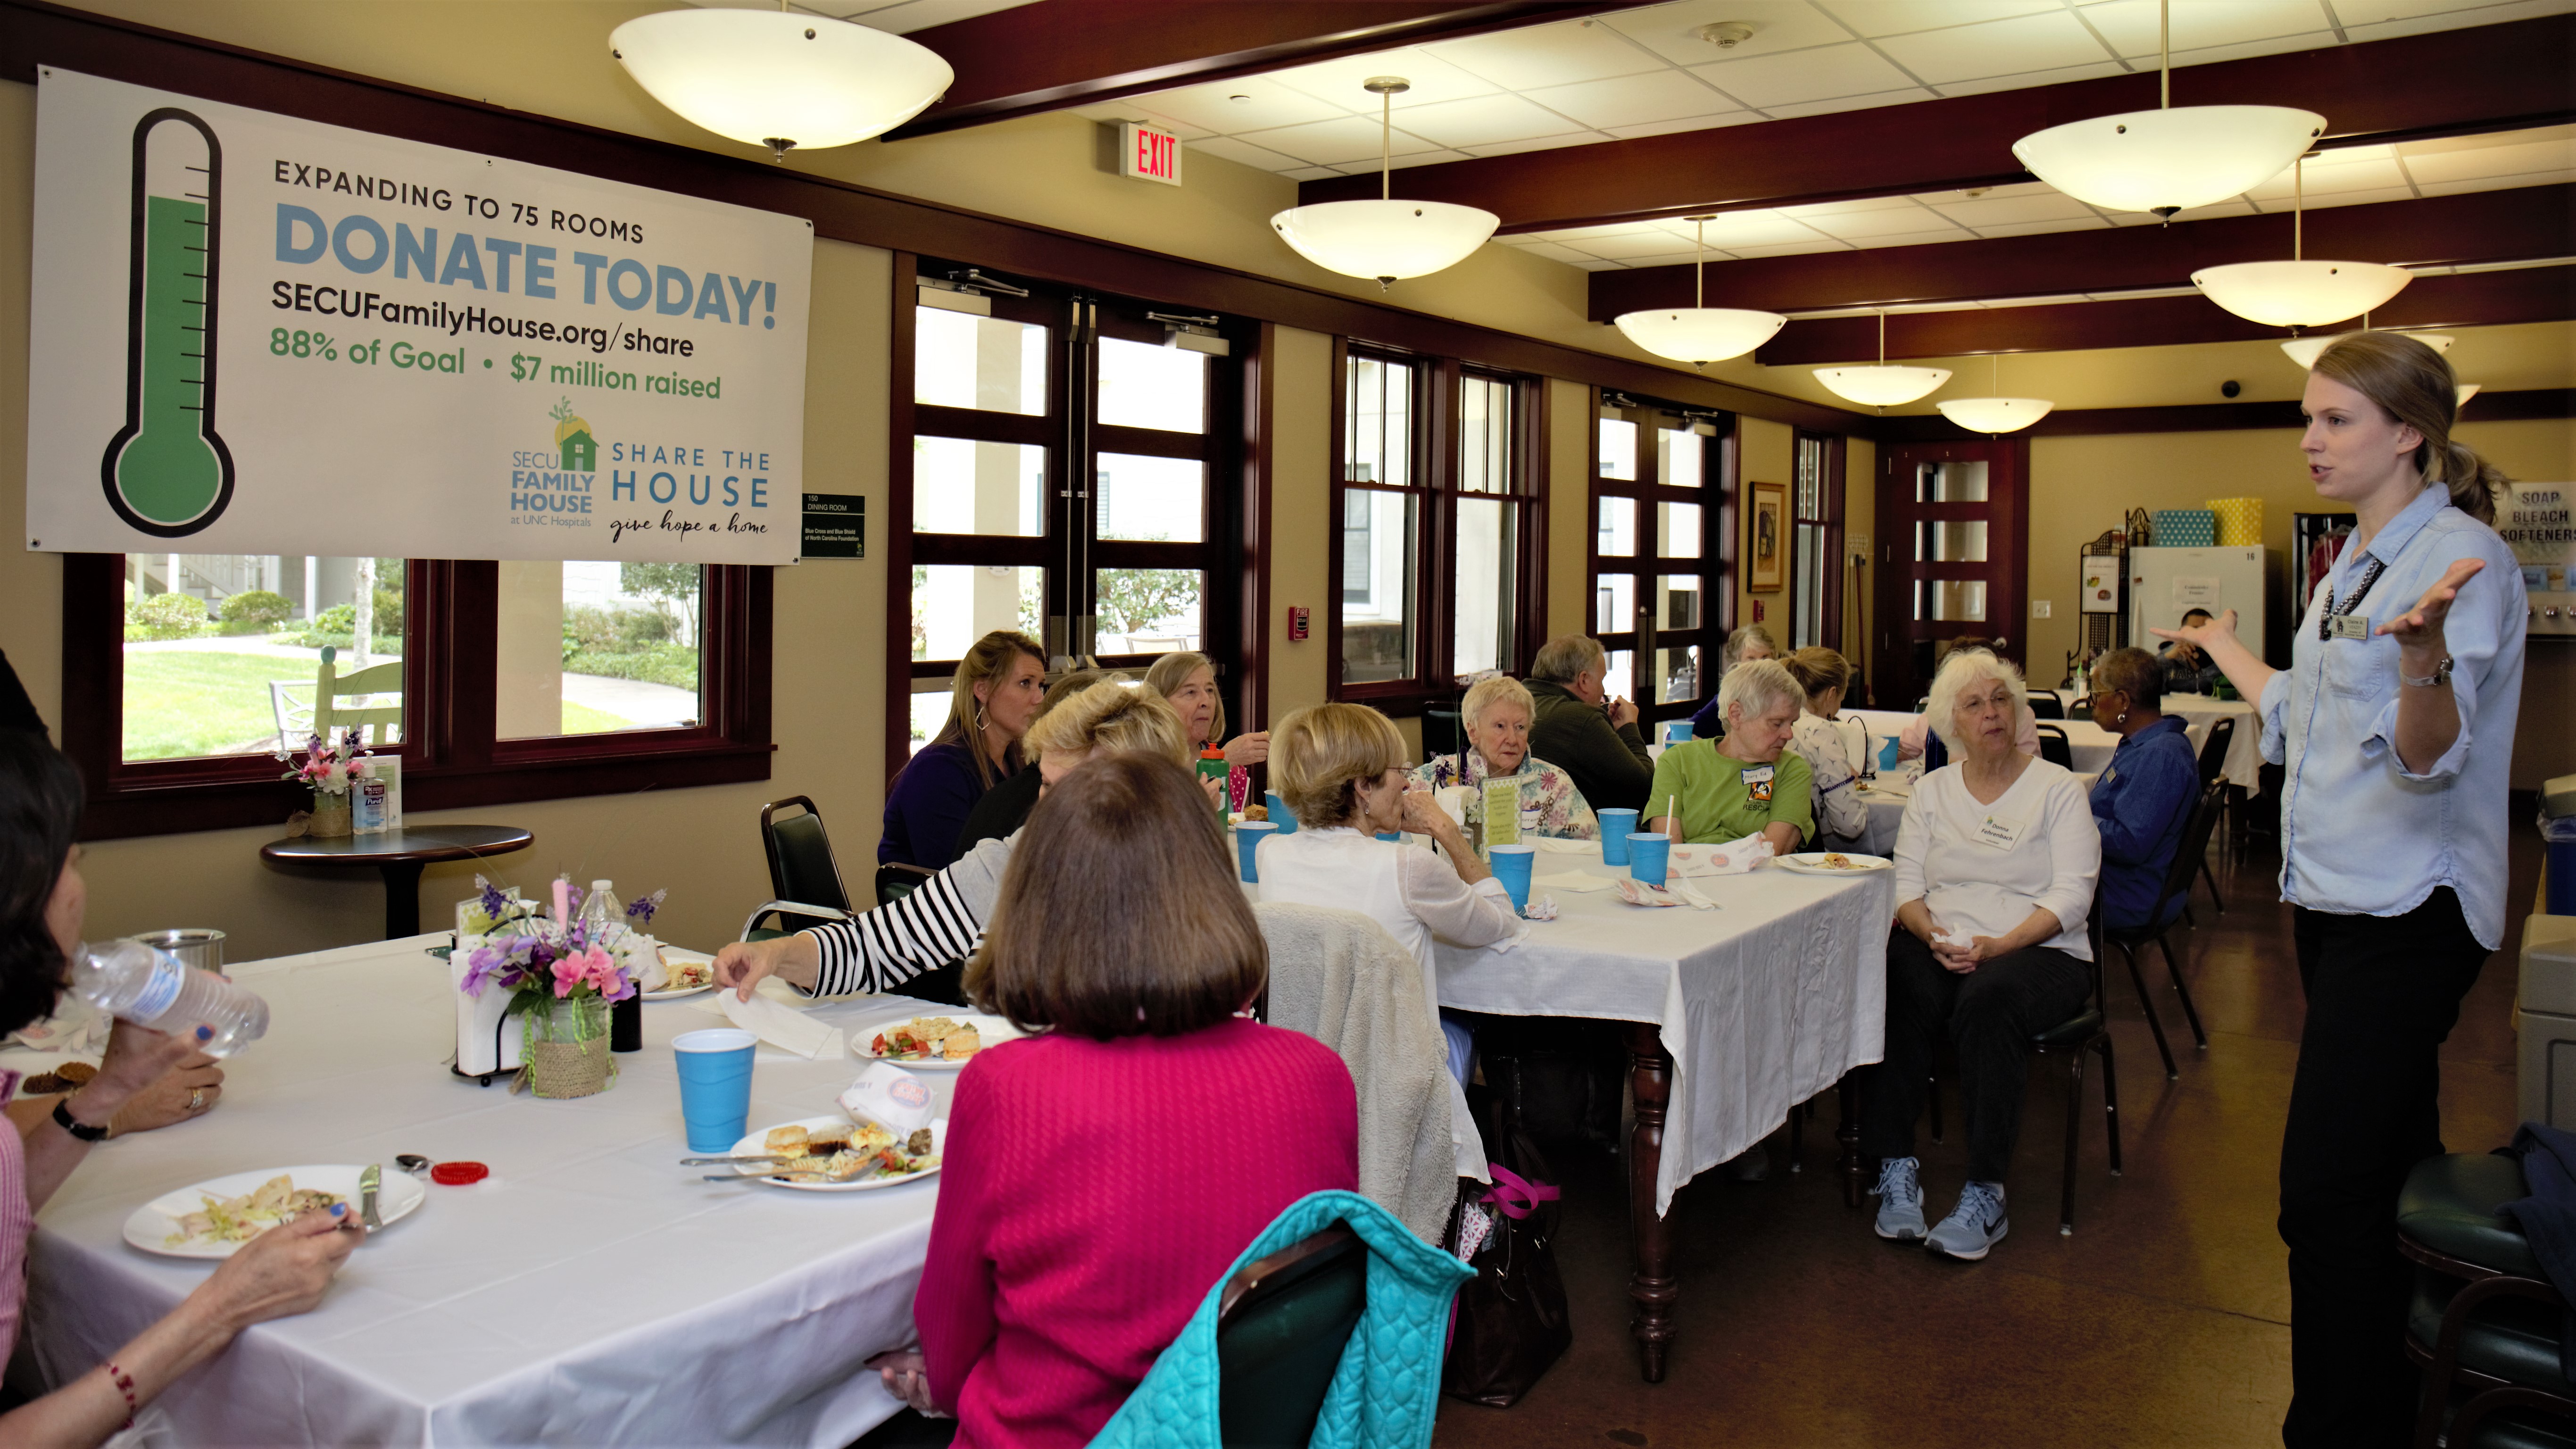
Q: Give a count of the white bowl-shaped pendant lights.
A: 9